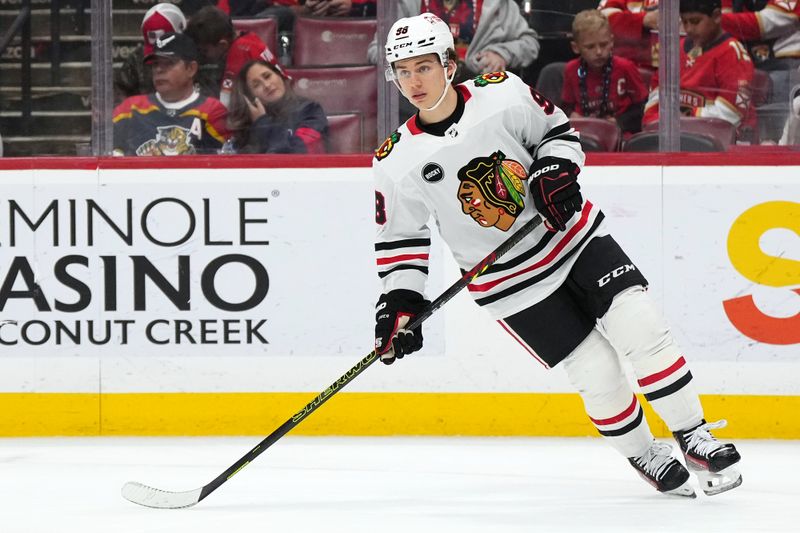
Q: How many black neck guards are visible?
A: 1